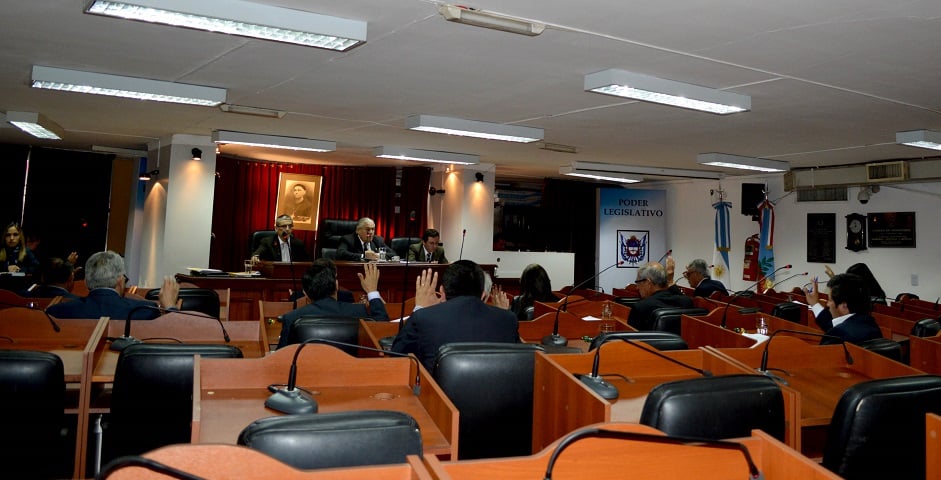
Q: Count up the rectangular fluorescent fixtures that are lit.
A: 10